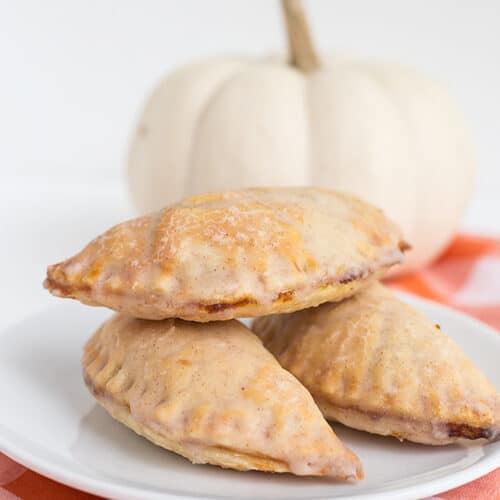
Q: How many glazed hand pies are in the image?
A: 3